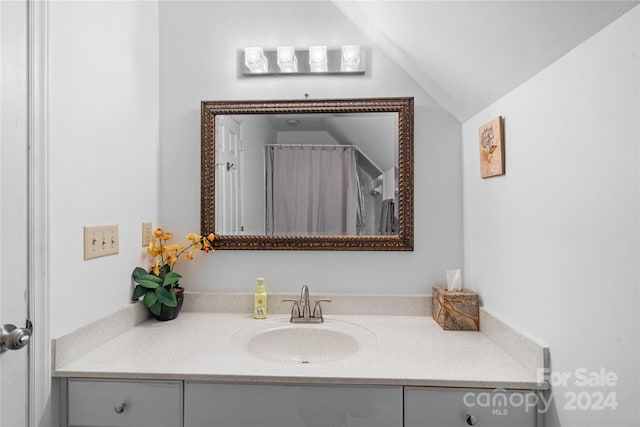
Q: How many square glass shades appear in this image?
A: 4